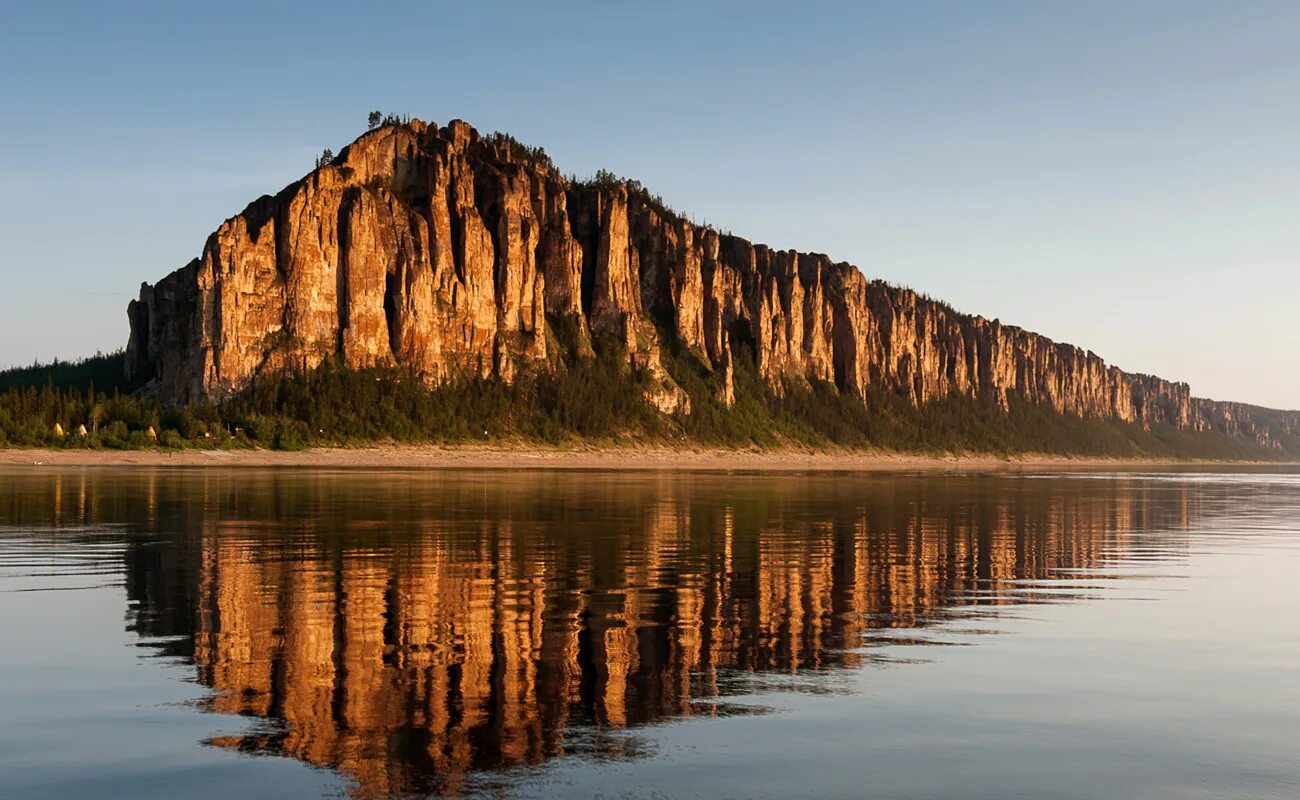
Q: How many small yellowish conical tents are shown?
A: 3